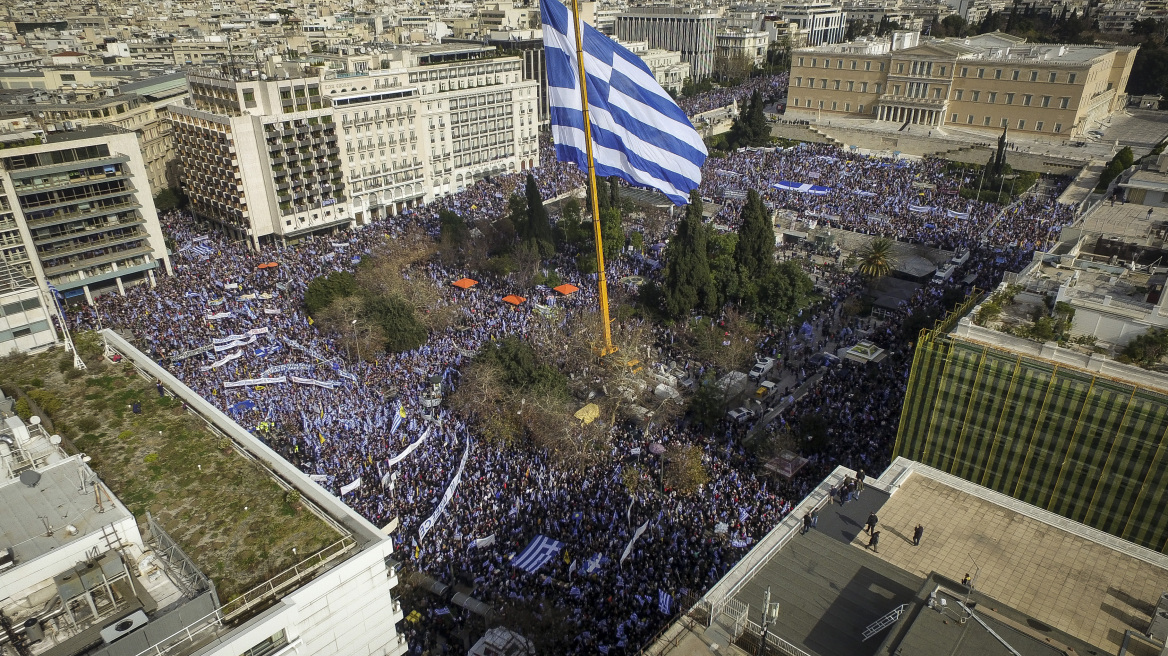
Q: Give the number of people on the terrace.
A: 11